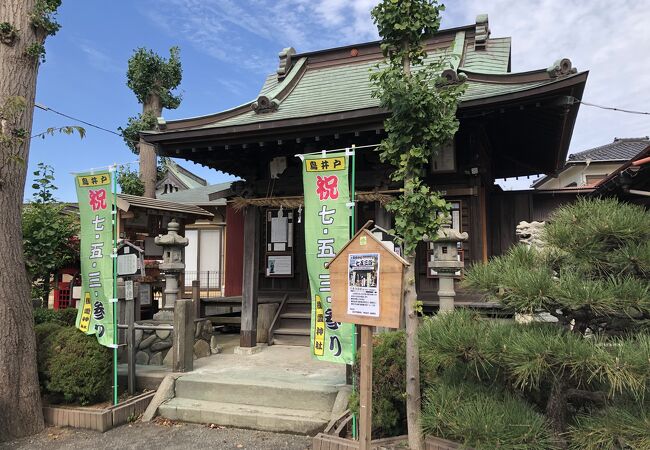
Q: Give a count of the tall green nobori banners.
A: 2